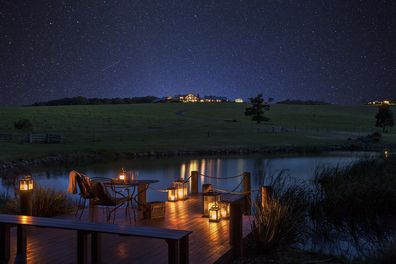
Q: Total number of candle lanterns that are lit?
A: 7